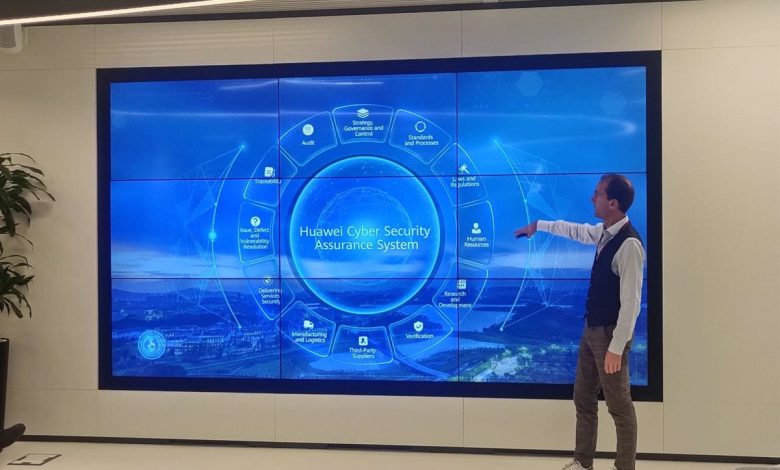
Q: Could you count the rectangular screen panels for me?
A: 9